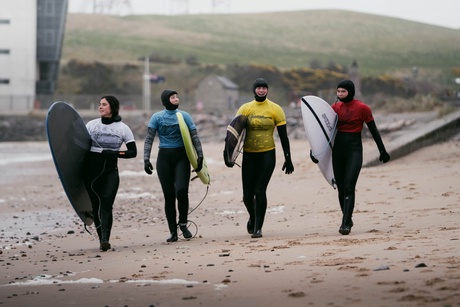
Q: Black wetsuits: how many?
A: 4